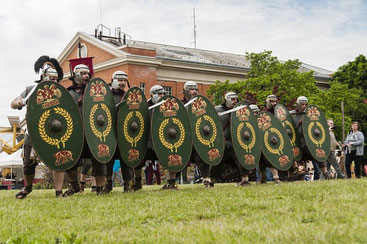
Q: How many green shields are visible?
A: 9